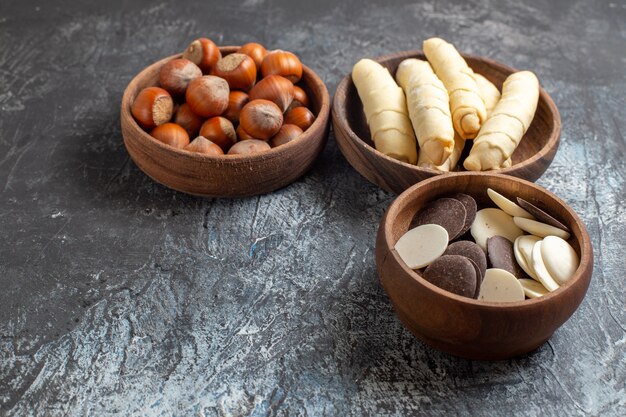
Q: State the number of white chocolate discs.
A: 9